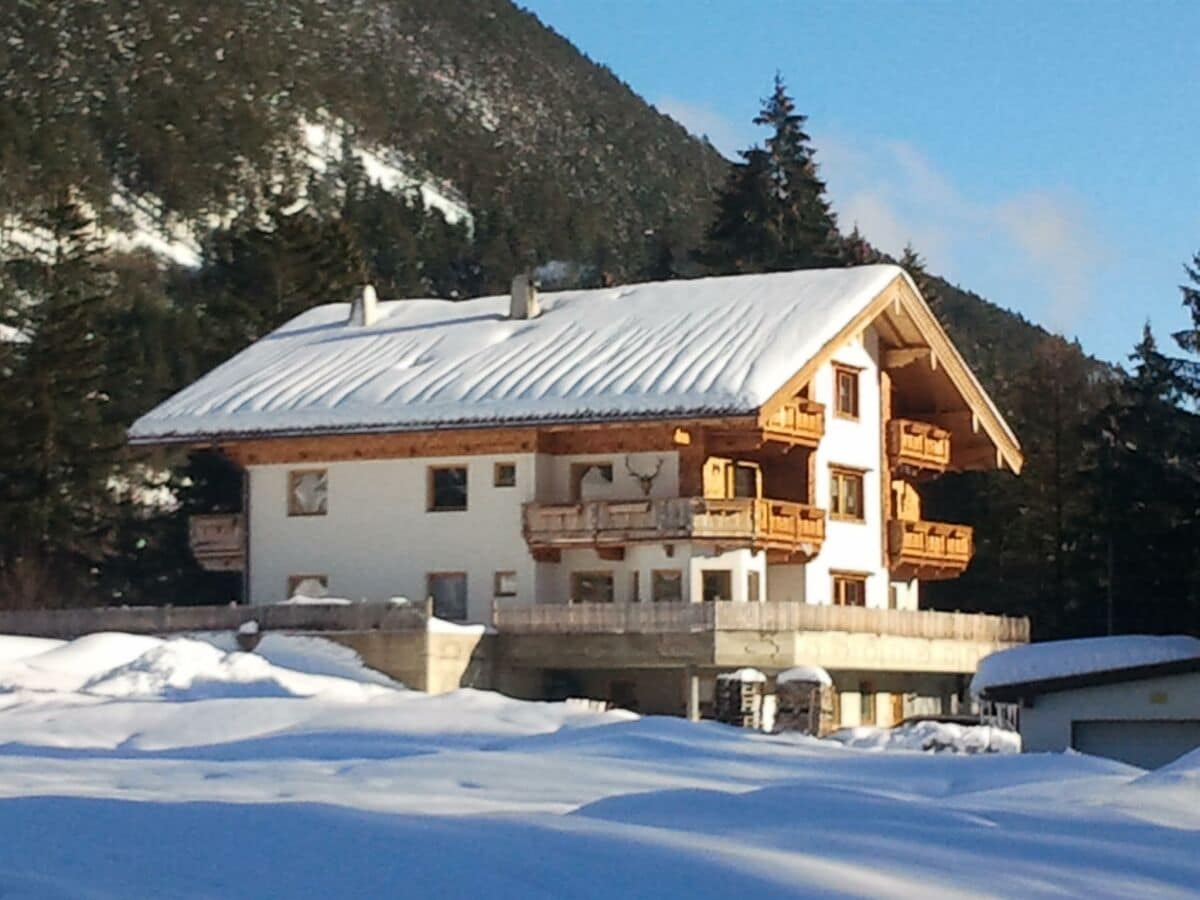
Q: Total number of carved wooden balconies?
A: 5